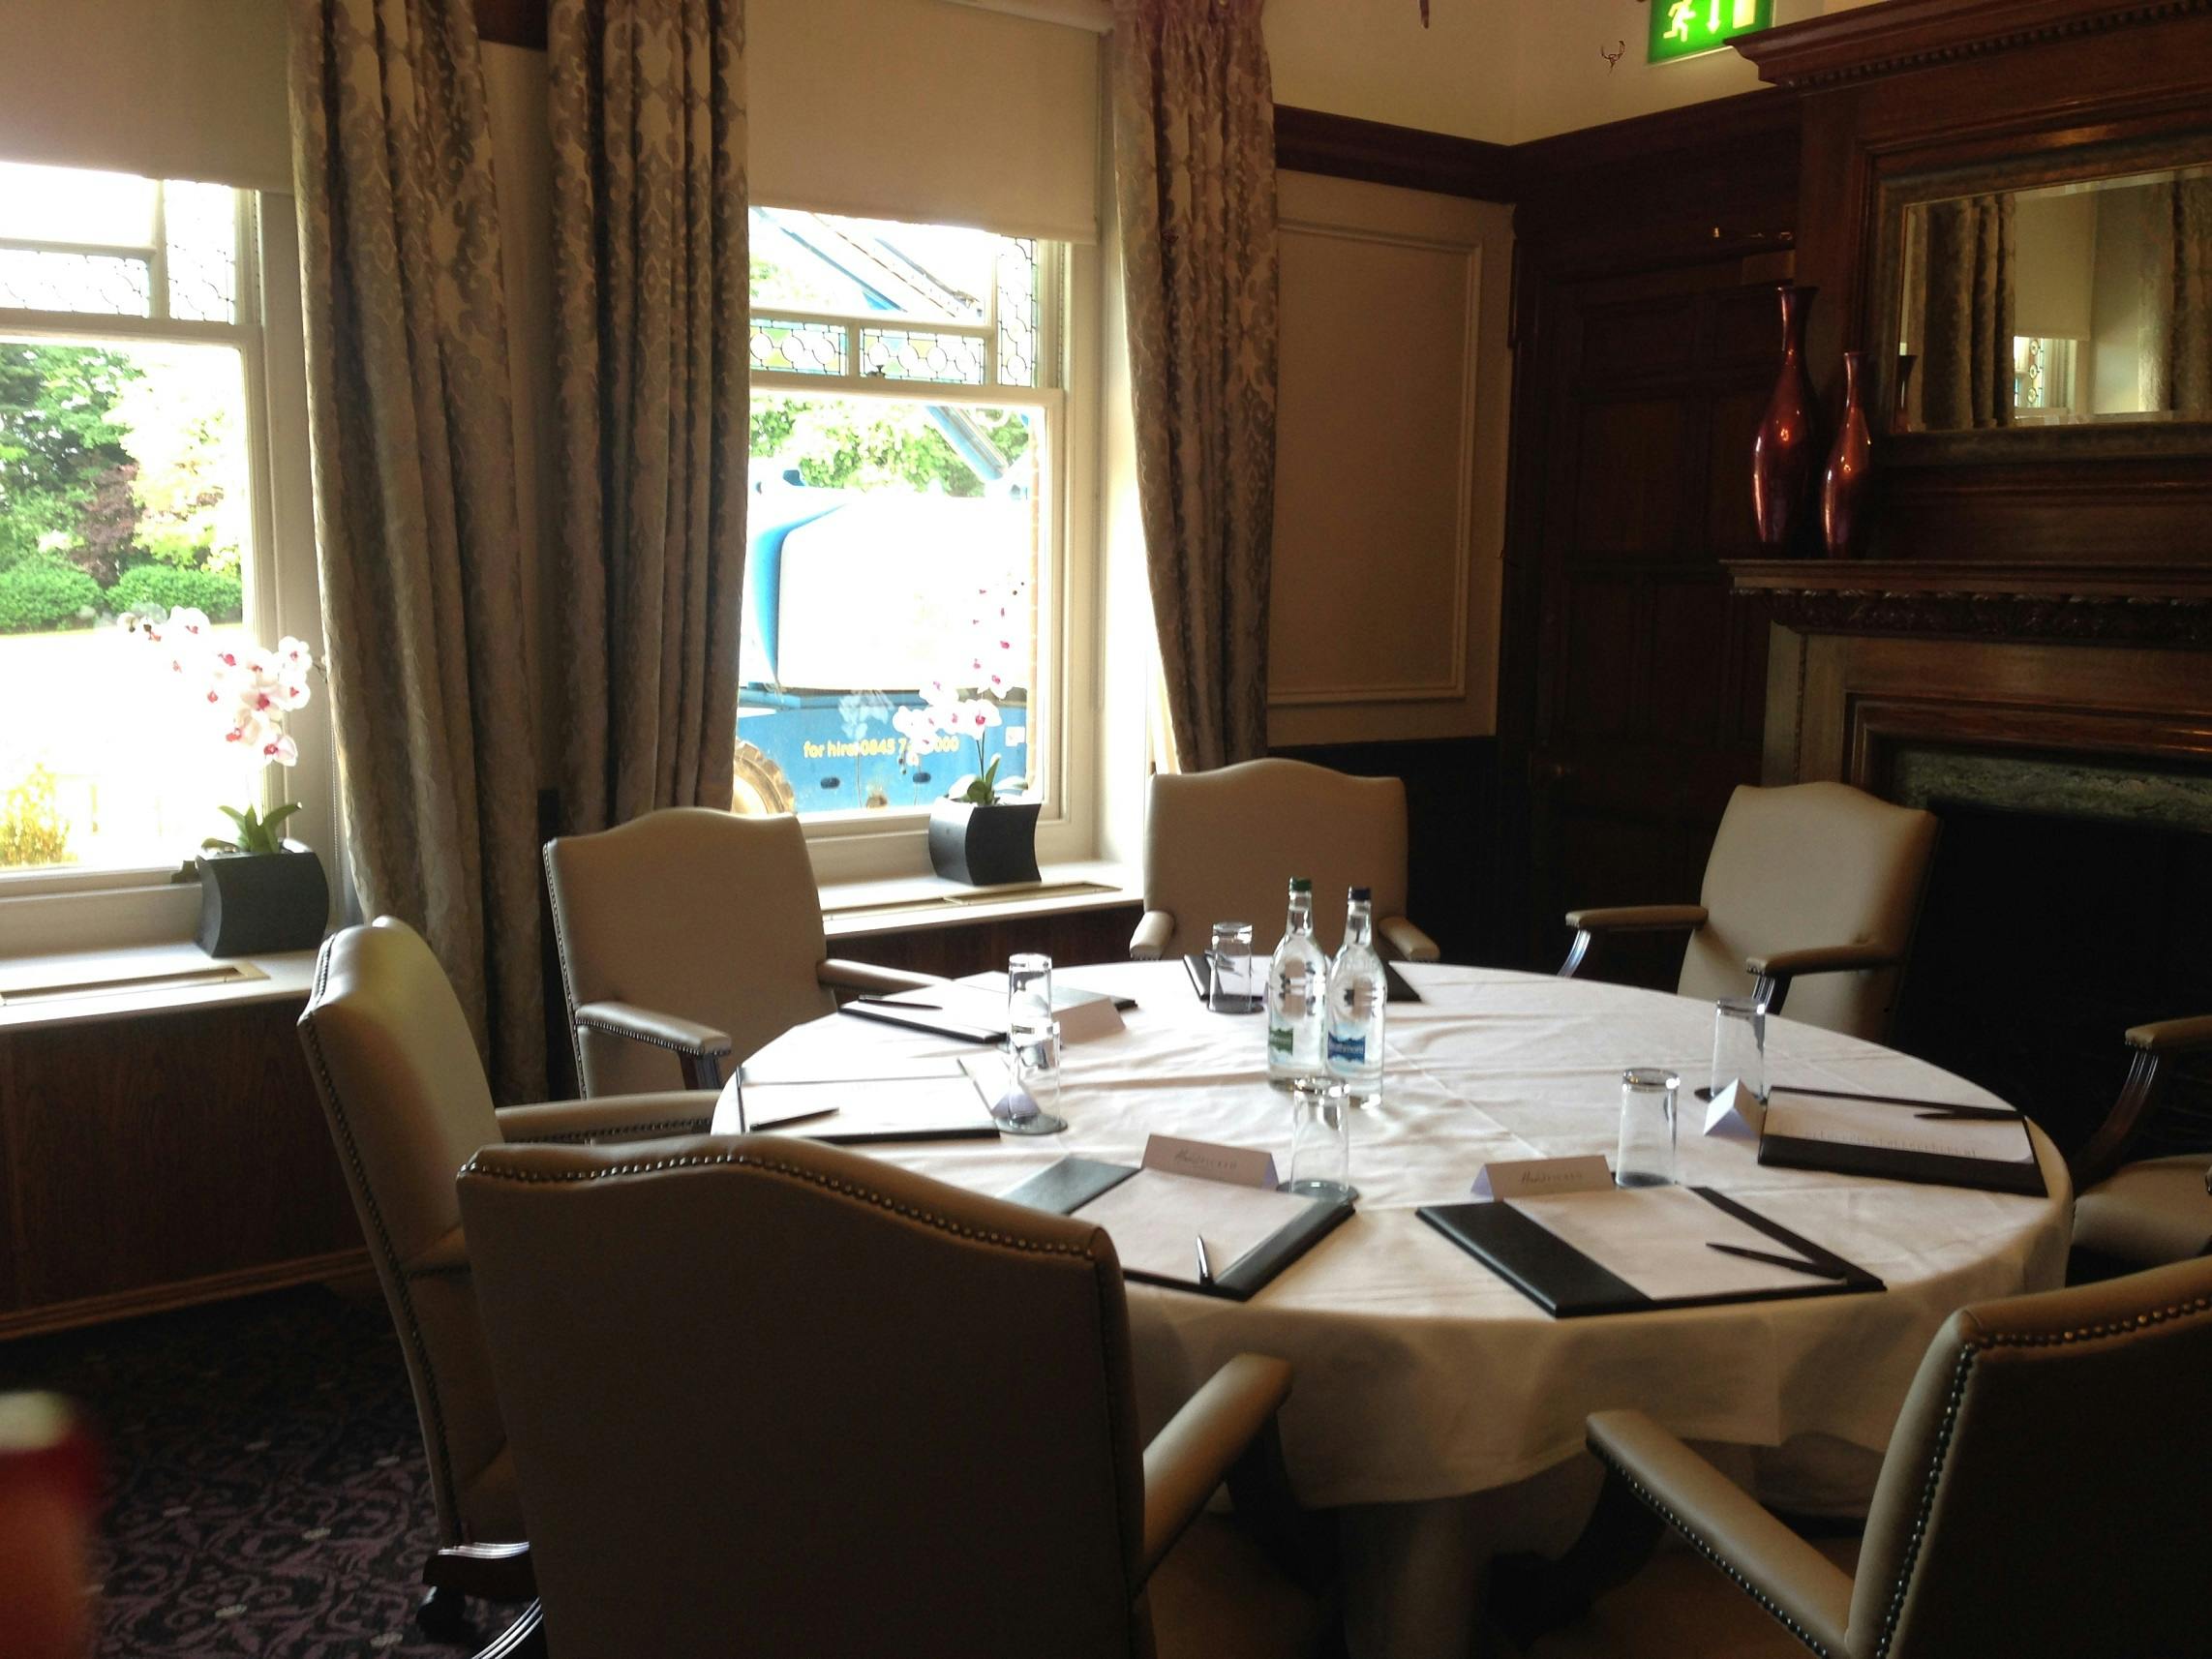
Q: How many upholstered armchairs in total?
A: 7